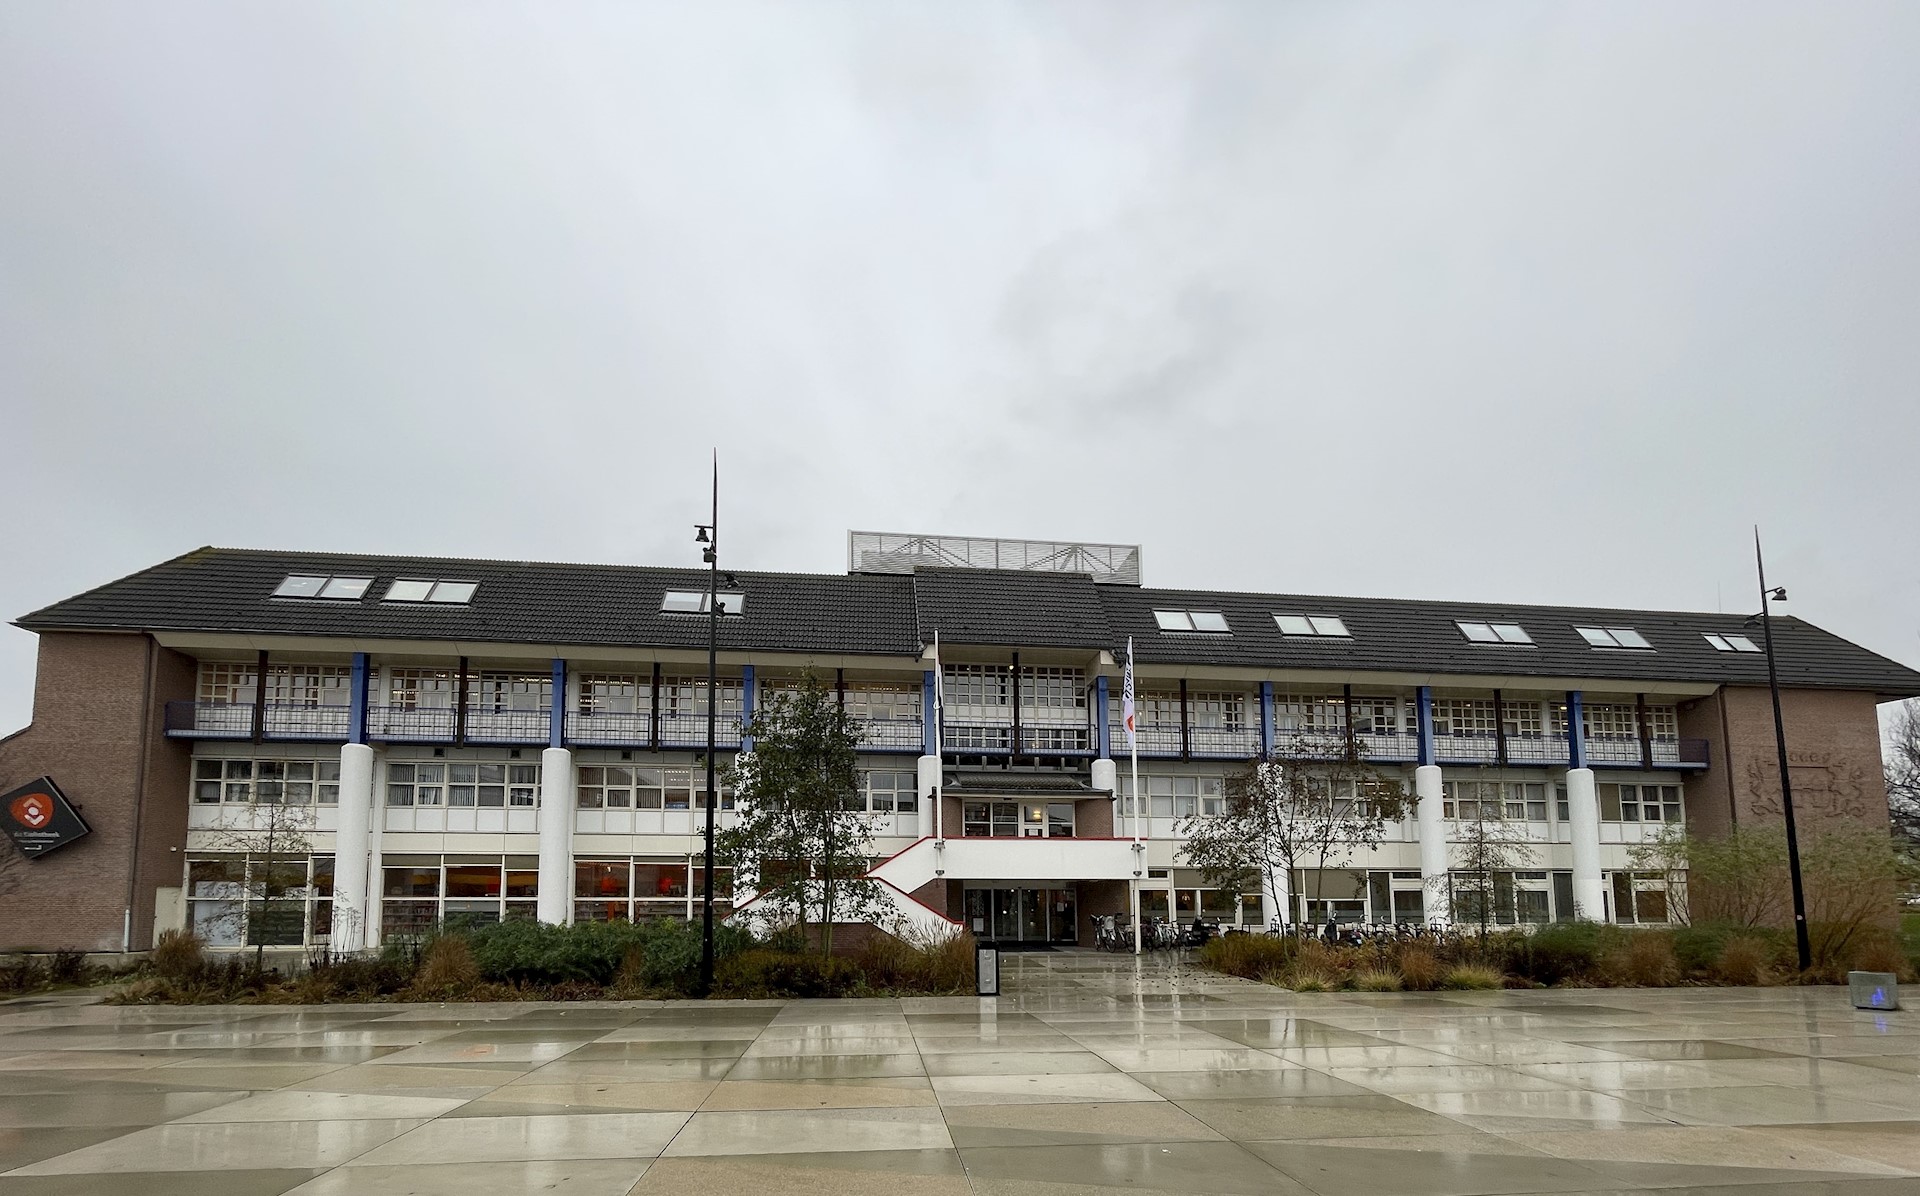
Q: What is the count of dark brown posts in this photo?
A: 9